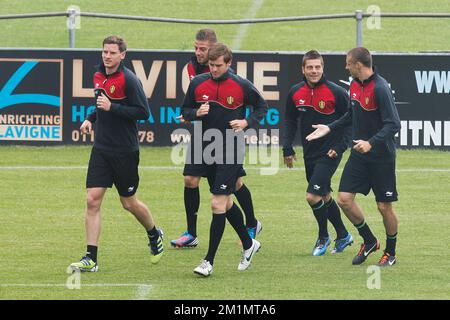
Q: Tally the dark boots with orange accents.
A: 2